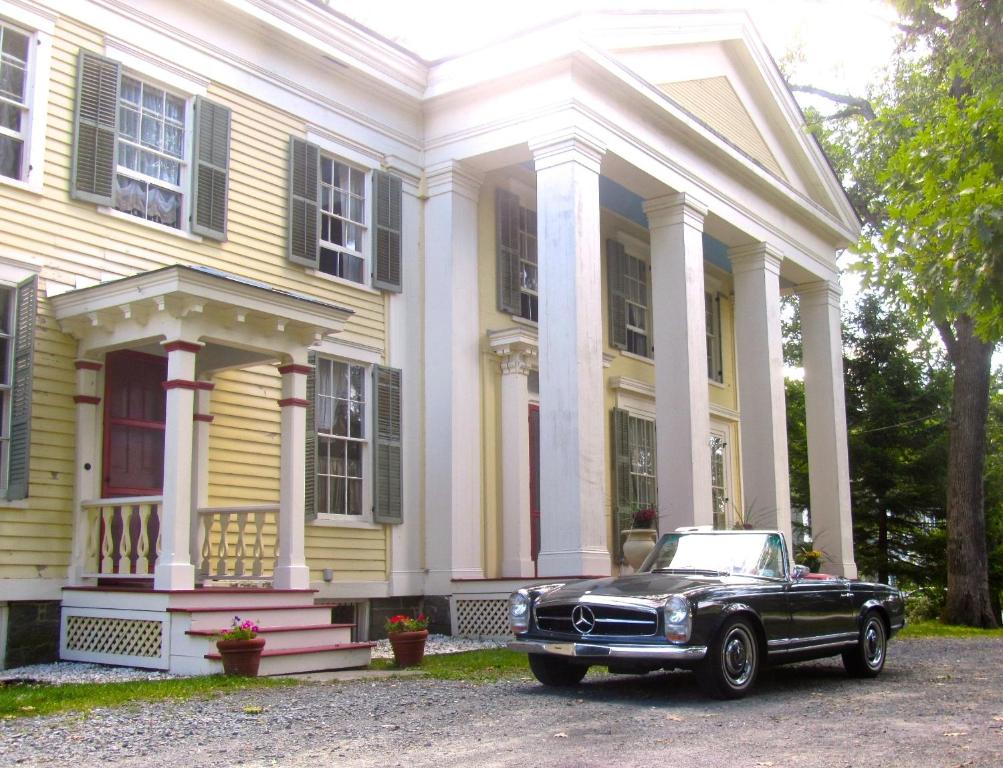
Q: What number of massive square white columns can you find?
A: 5